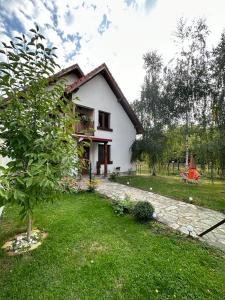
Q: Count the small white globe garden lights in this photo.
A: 5